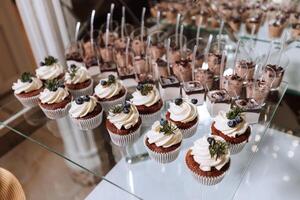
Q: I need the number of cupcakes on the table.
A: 12